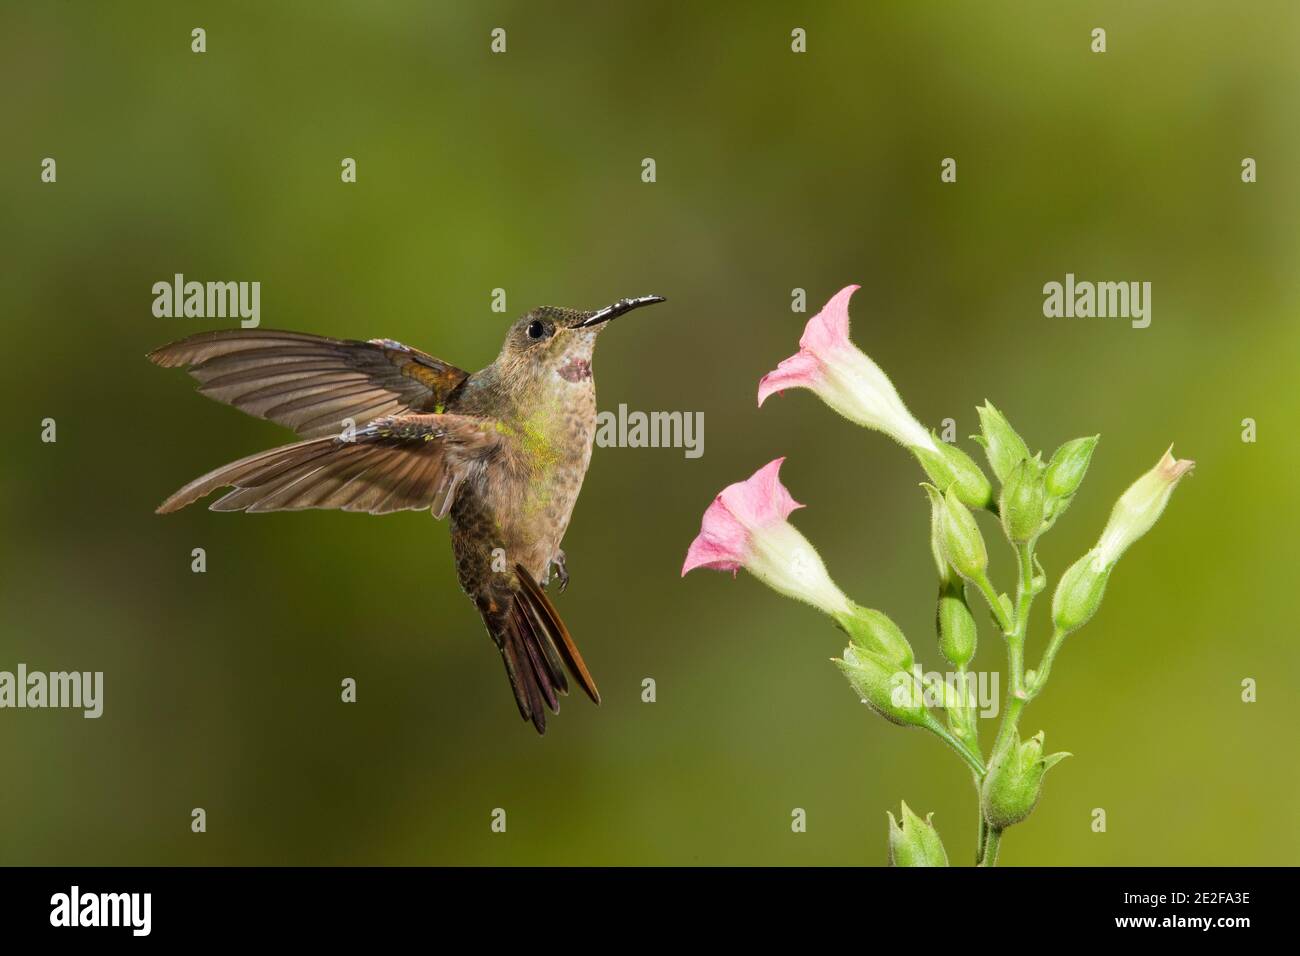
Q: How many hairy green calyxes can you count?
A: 11